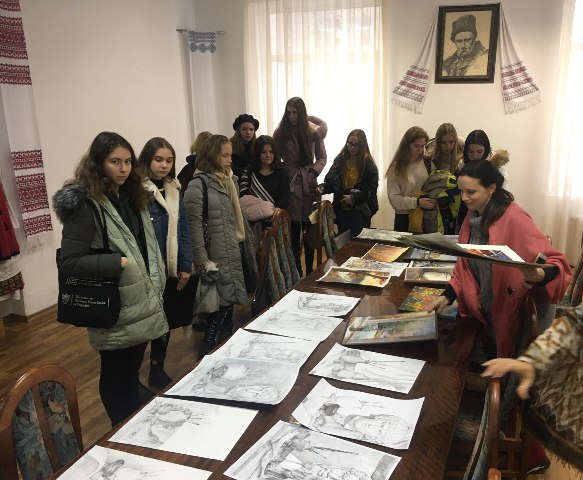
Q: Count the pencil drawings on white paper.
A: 9